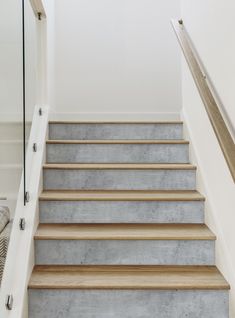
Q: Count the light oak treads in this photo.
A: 6